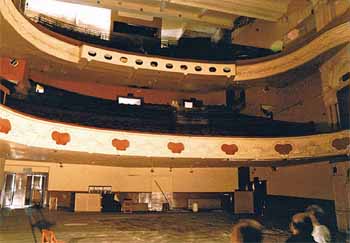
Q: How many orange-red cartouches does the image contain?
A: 7